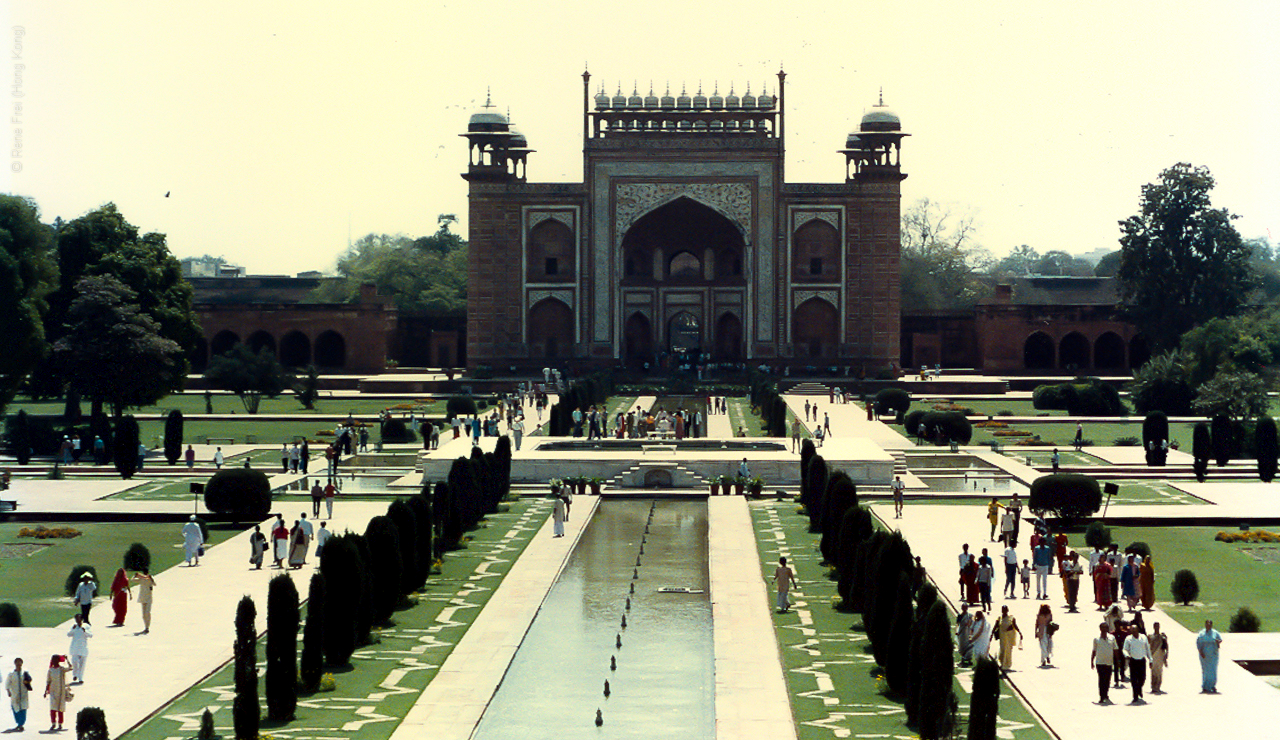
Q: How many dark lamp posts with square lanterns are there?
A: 2